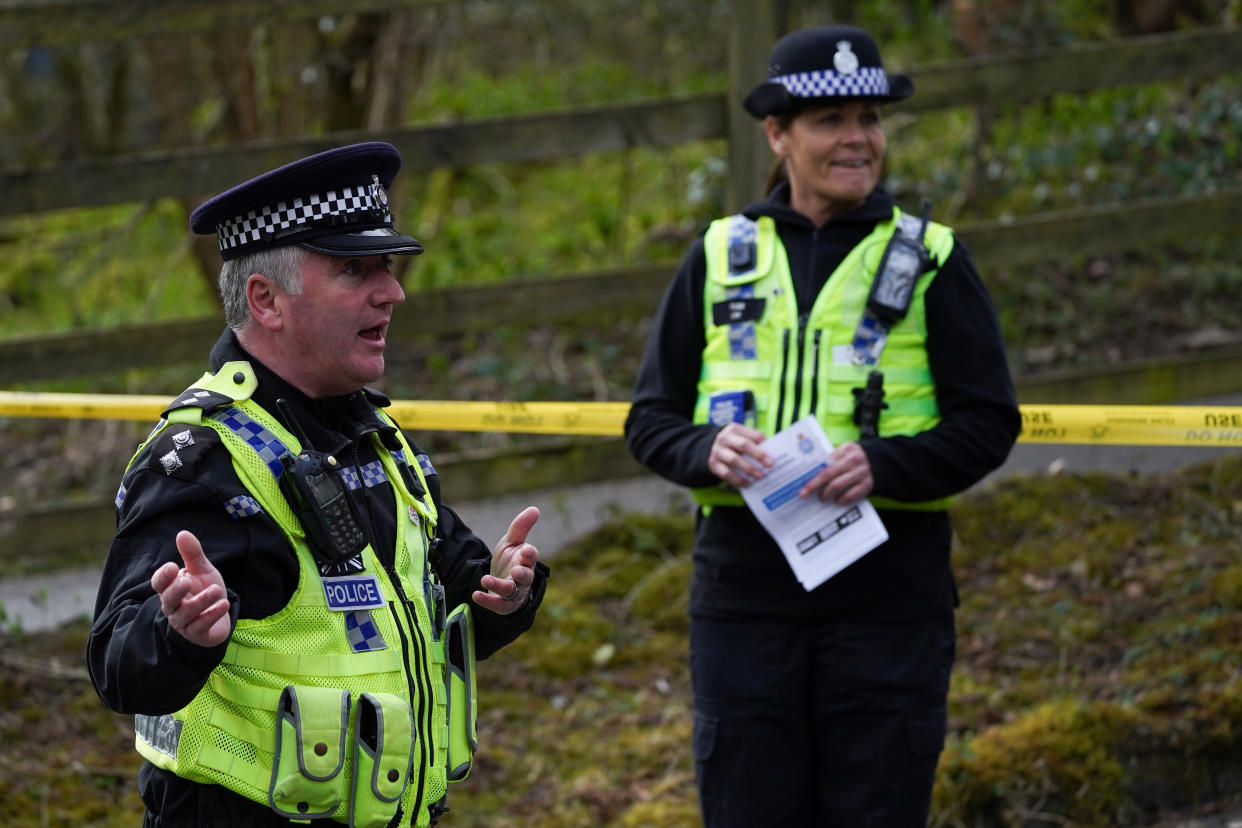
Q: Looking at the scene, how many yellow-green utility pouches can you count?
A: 3